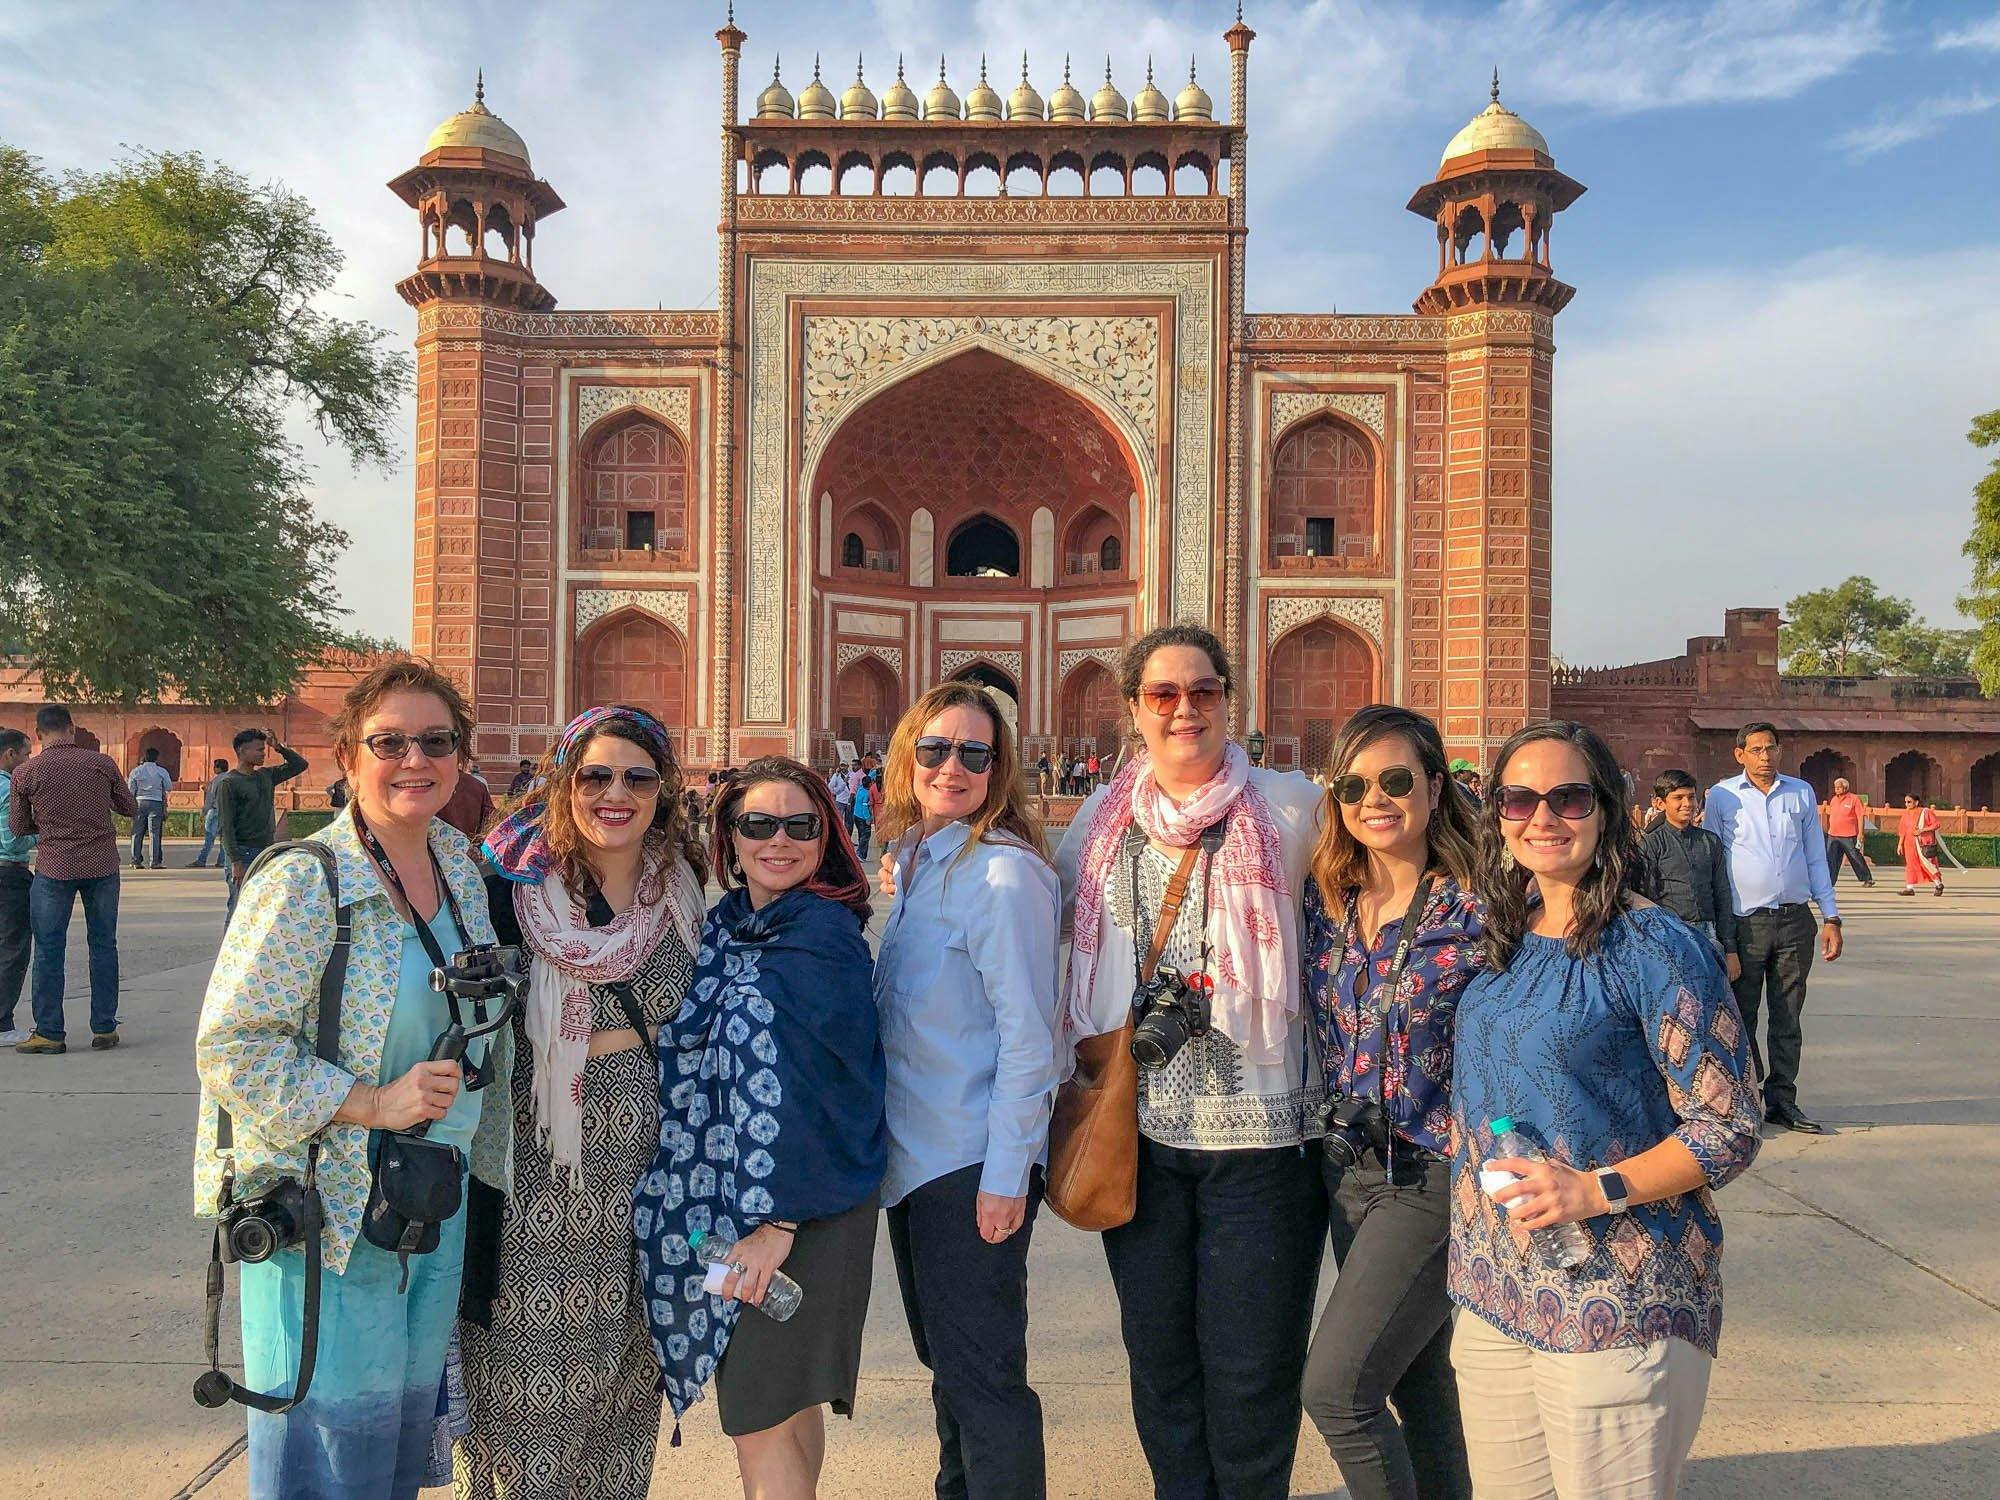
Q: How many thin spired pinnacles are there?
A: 15